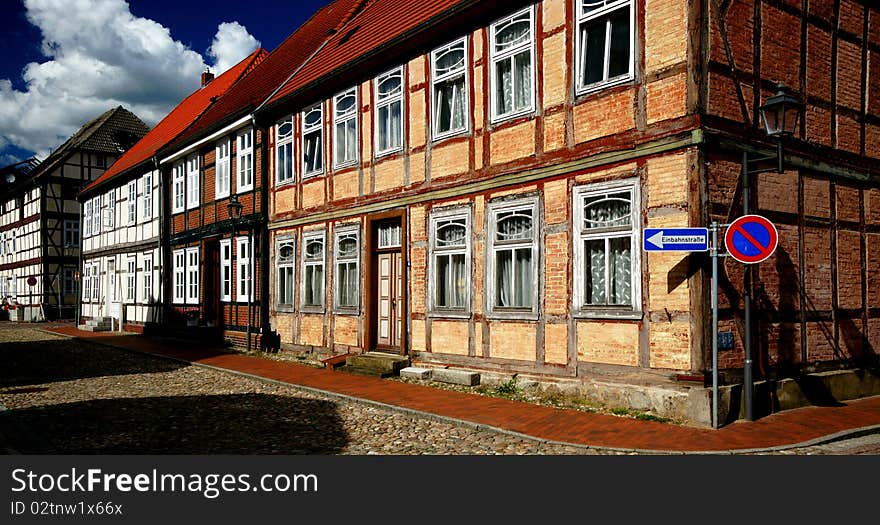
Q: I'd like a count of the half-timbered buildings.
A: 4